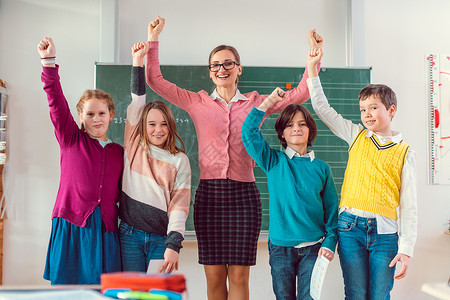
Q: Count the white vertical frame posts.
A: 2